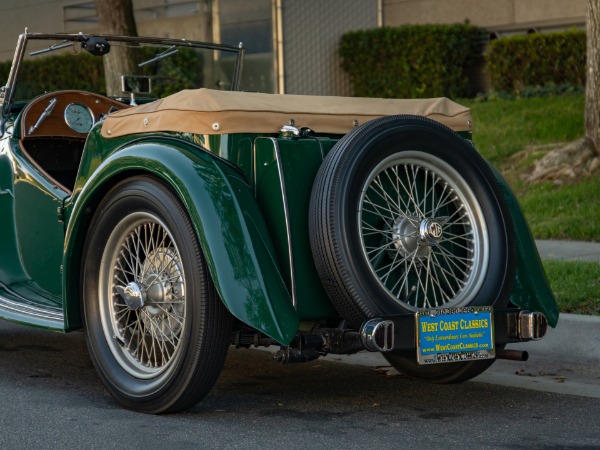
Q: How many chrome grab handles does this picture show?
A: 1